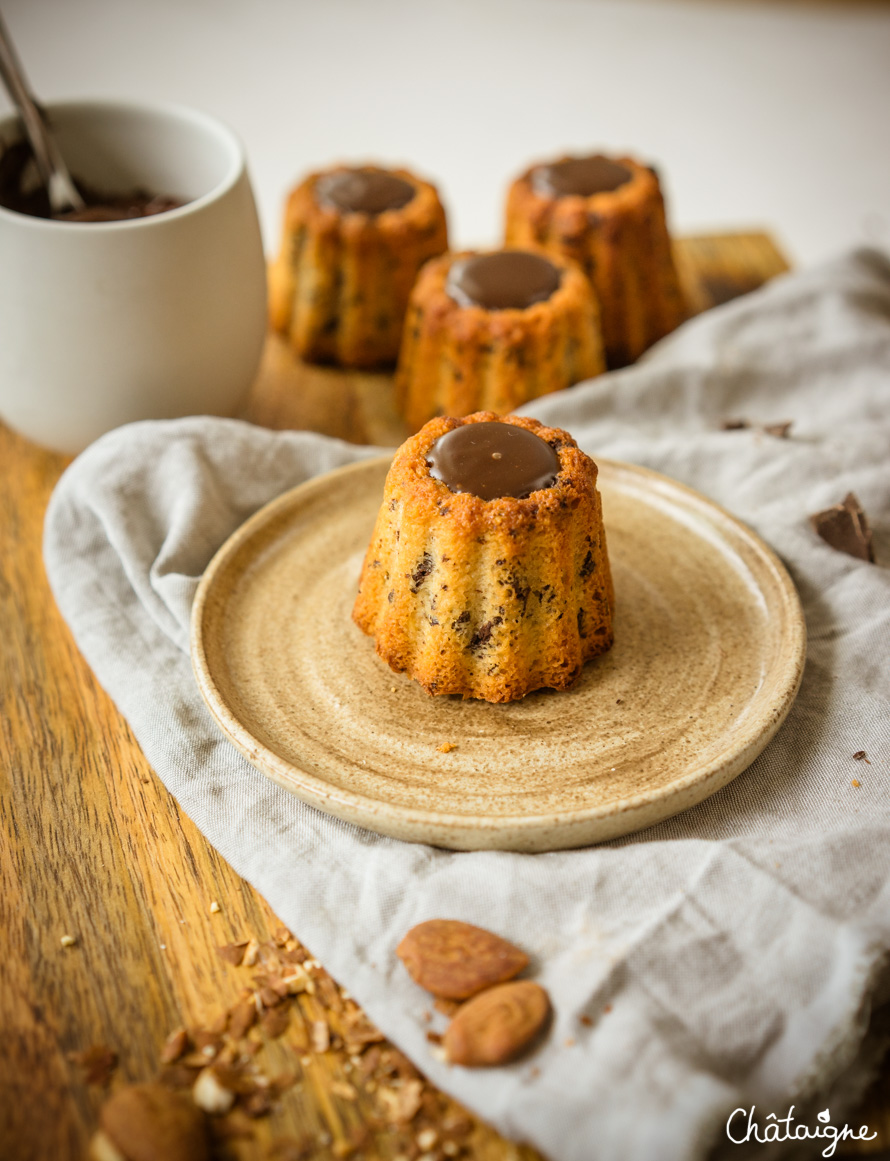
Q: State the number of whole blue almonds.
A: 0